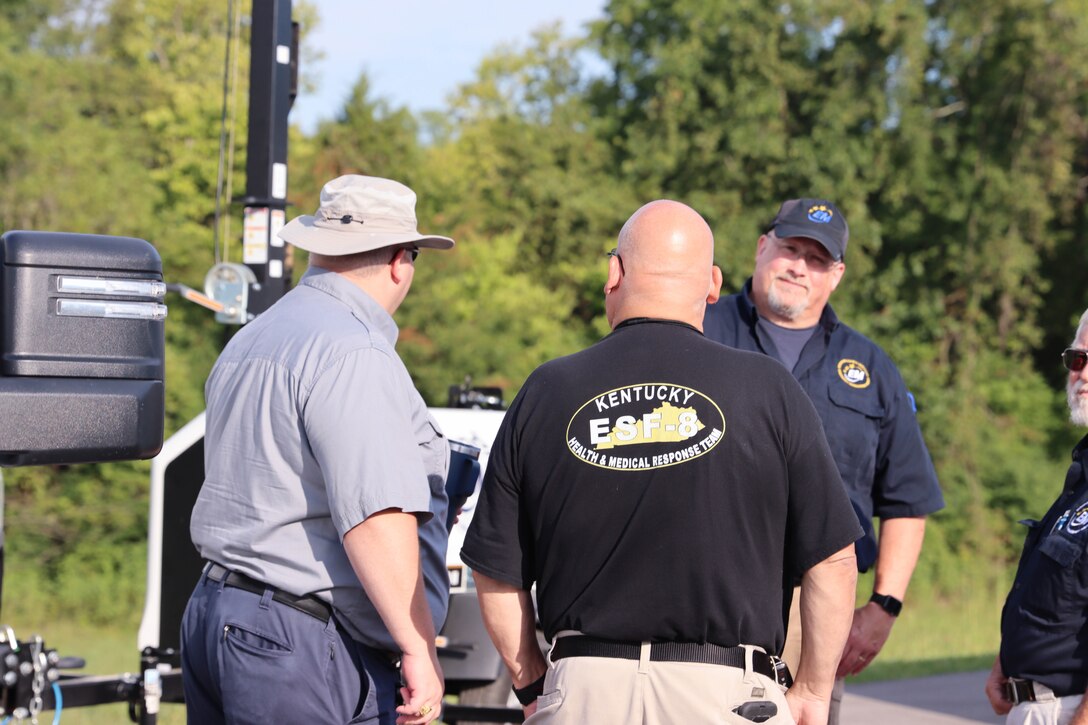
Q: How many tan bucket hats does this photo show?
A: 1